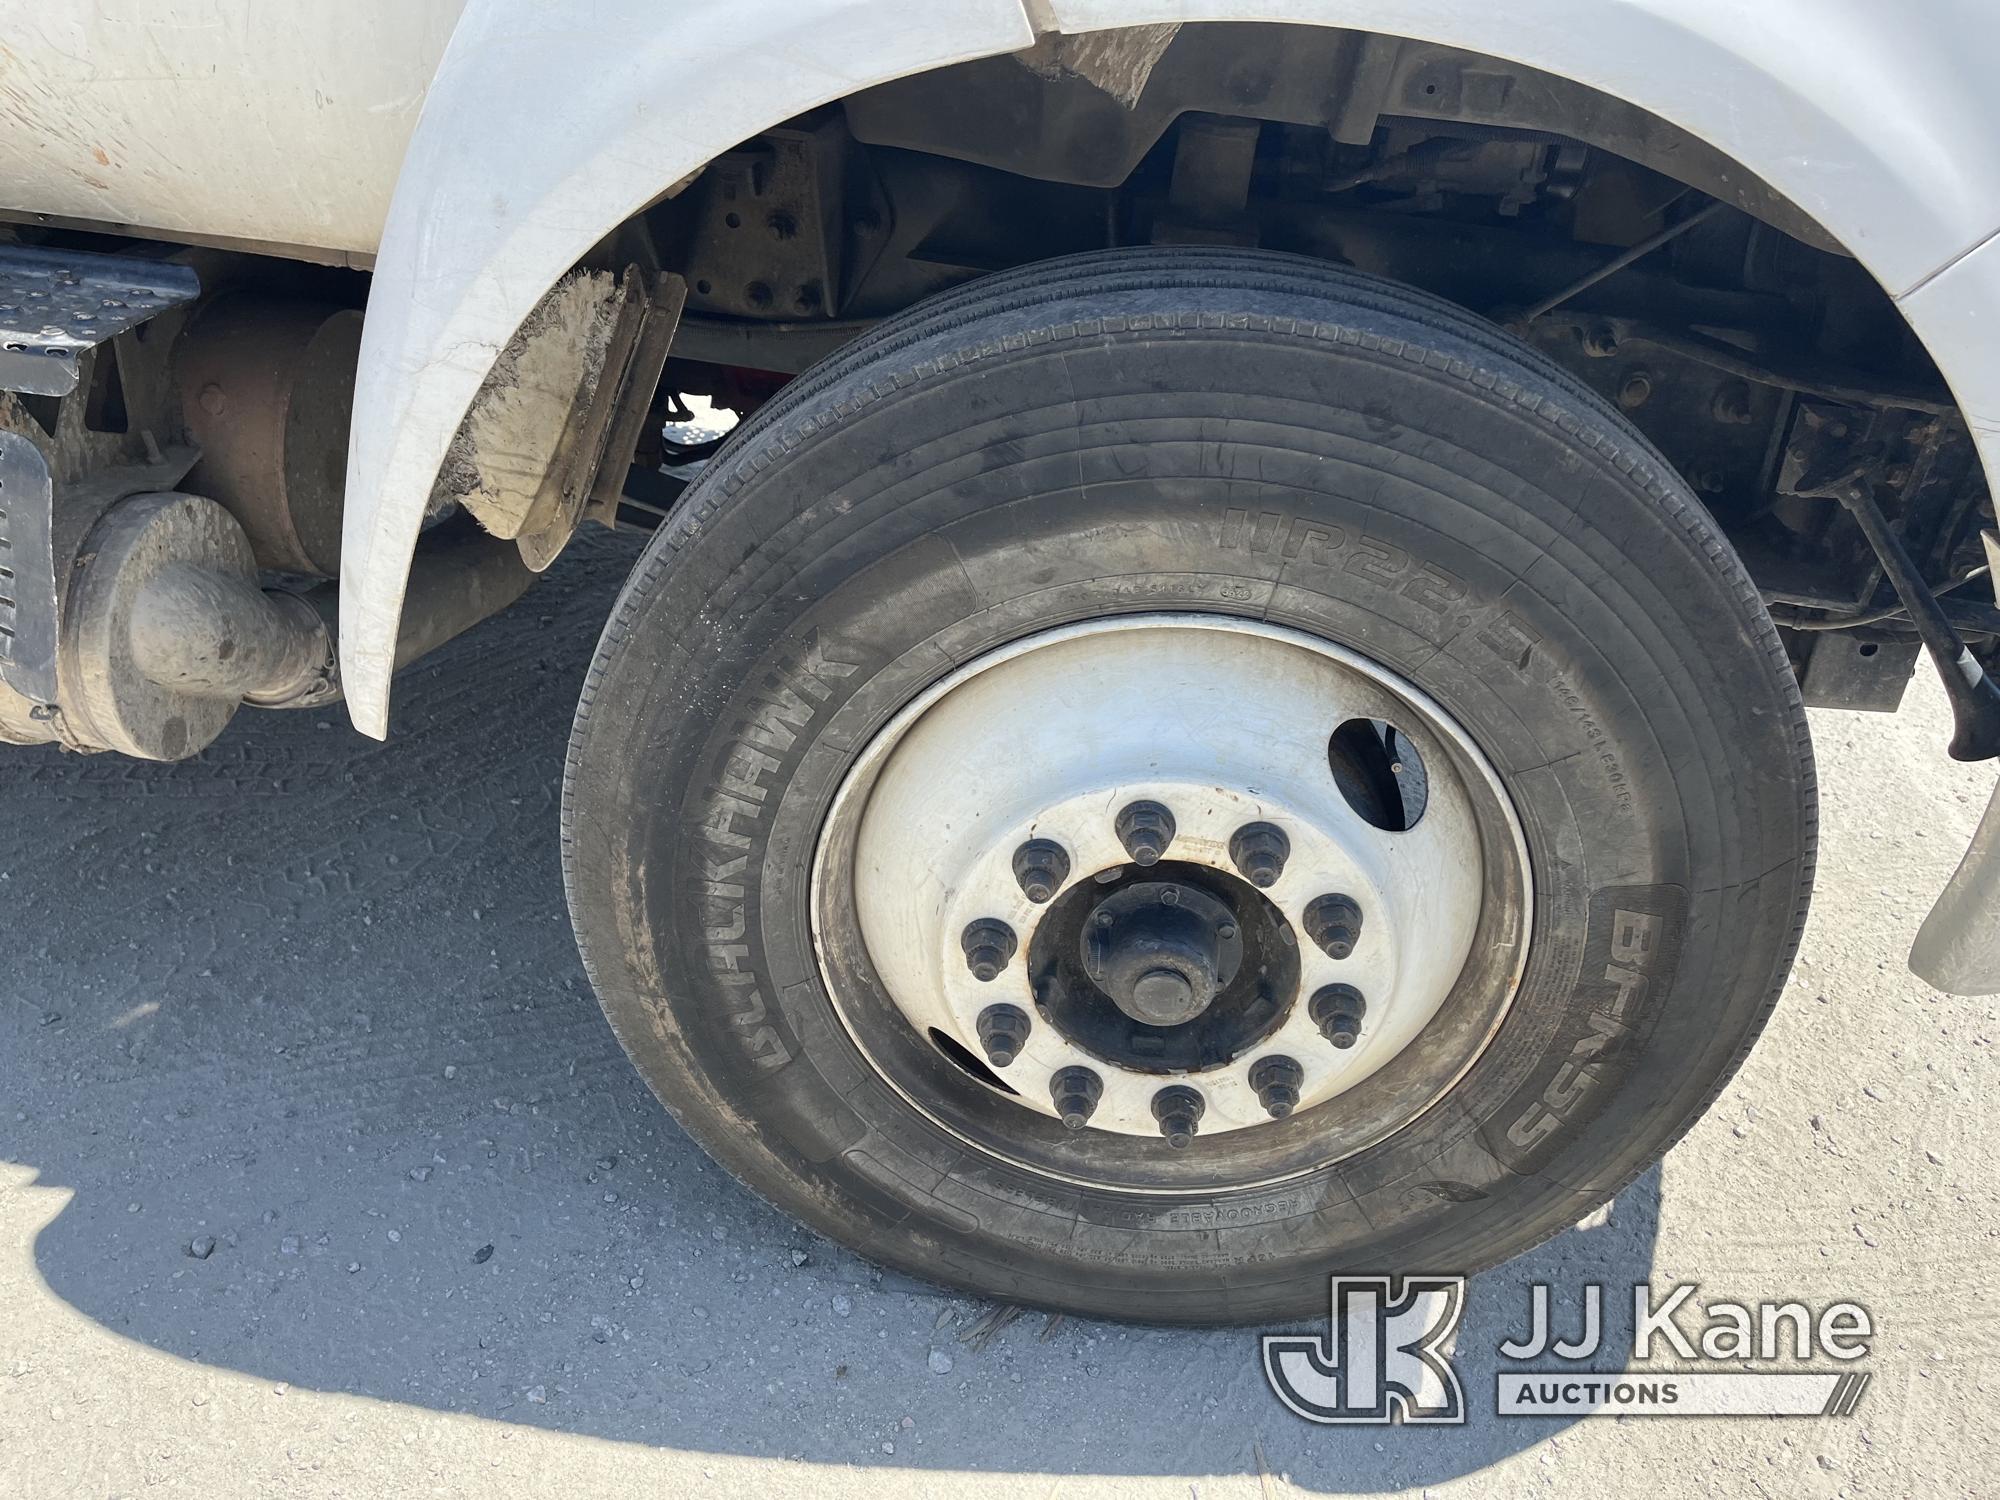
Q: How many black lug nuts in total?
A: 10